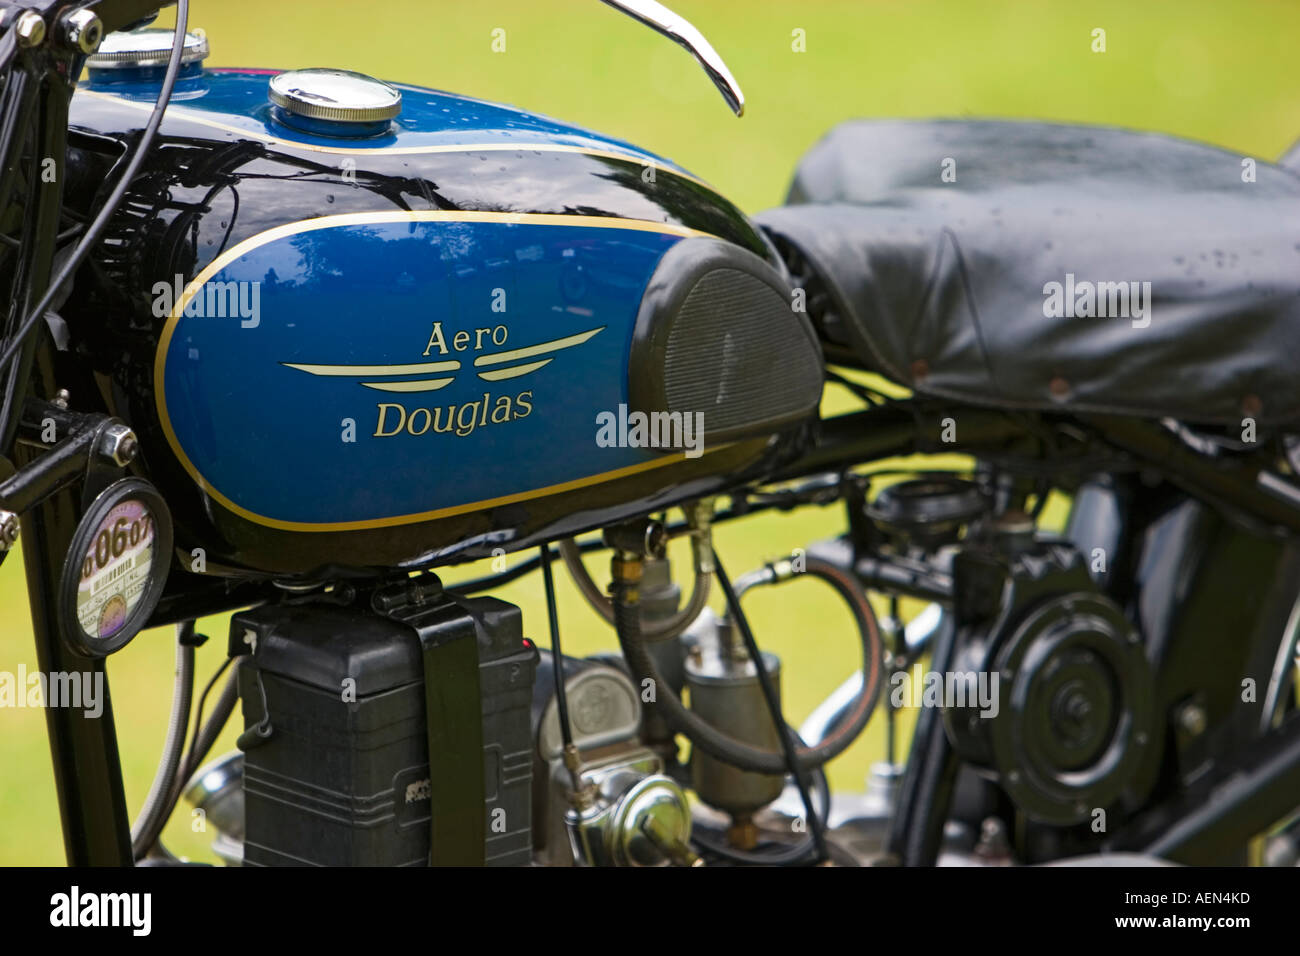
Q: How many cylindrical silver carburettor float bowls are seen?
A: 1